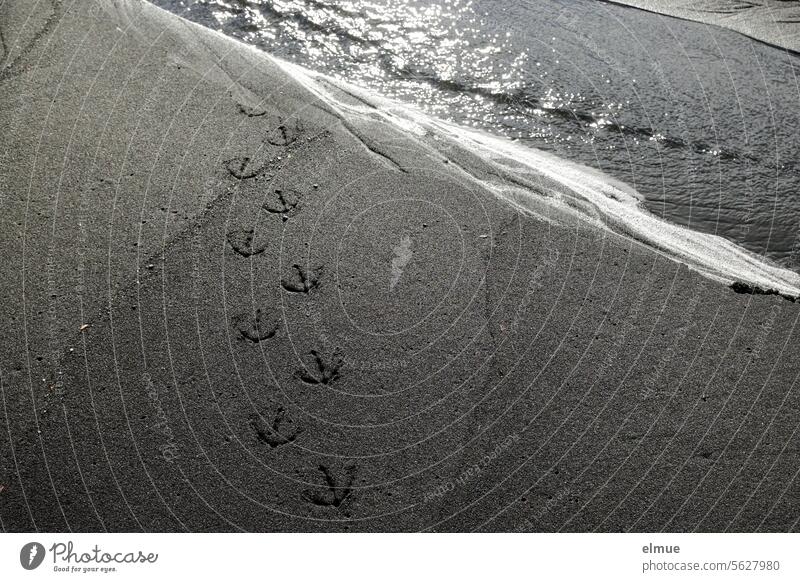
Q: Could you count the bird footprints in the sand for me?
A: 10